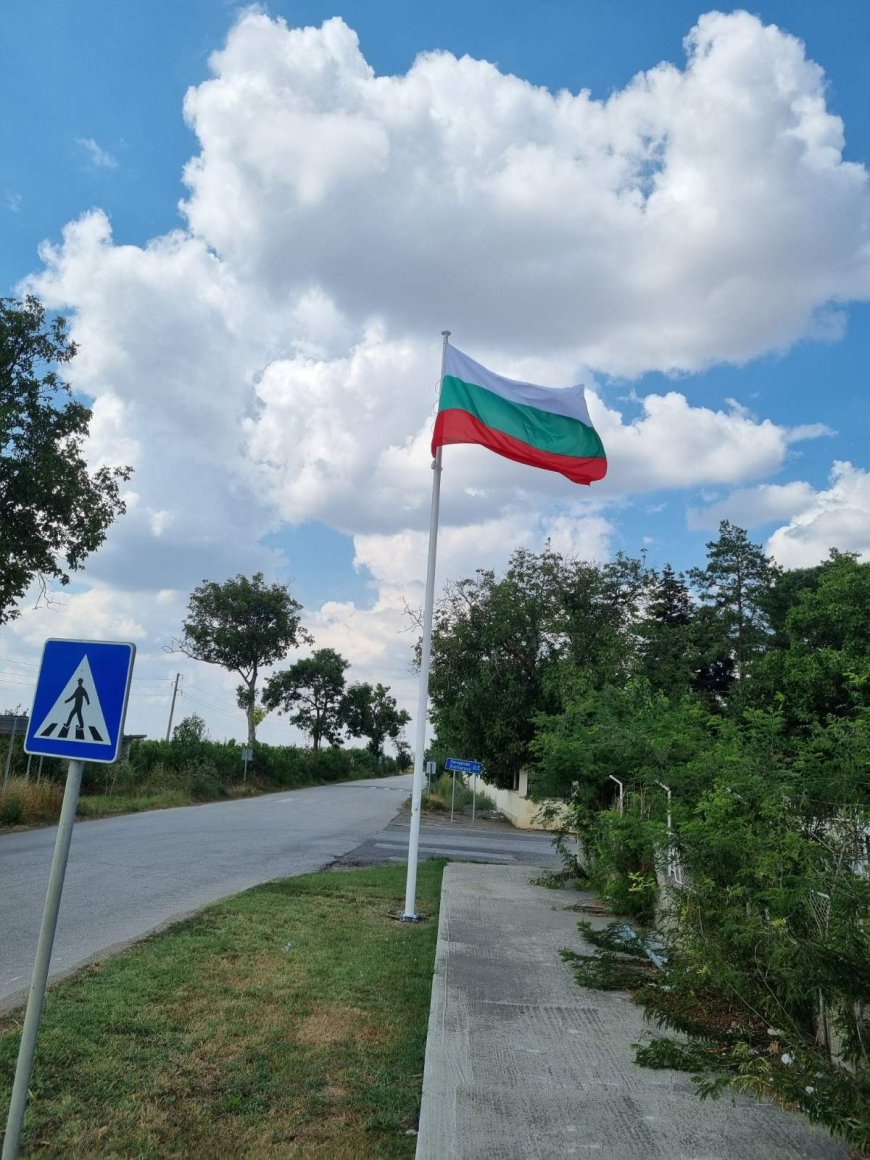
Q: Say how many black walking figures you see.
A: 1